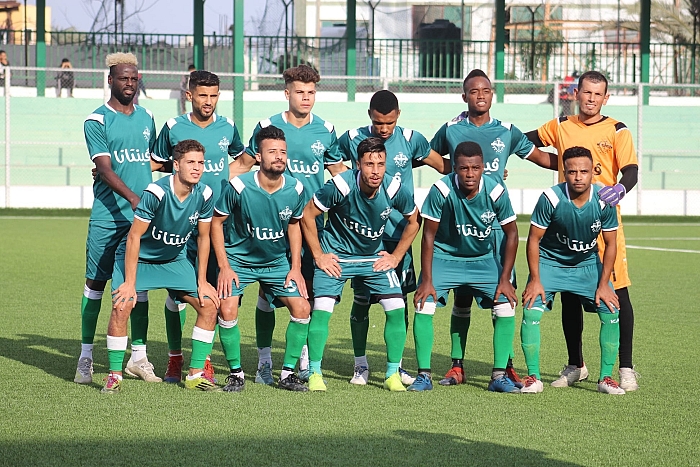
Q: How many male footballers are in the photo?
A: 11